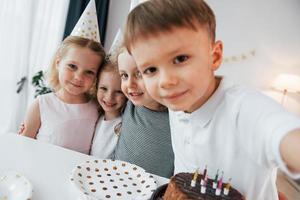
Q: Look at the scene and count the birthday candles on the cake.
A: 6